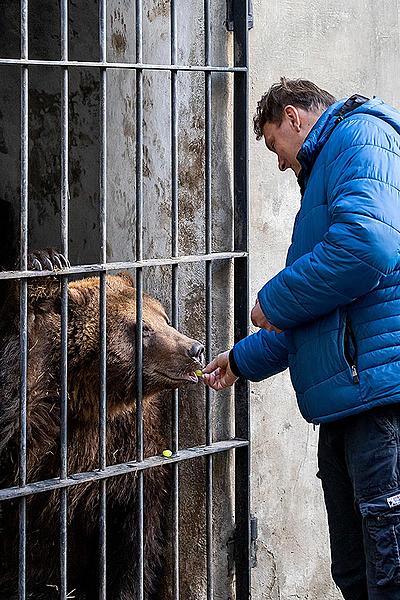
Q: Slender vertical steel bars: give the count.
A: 6